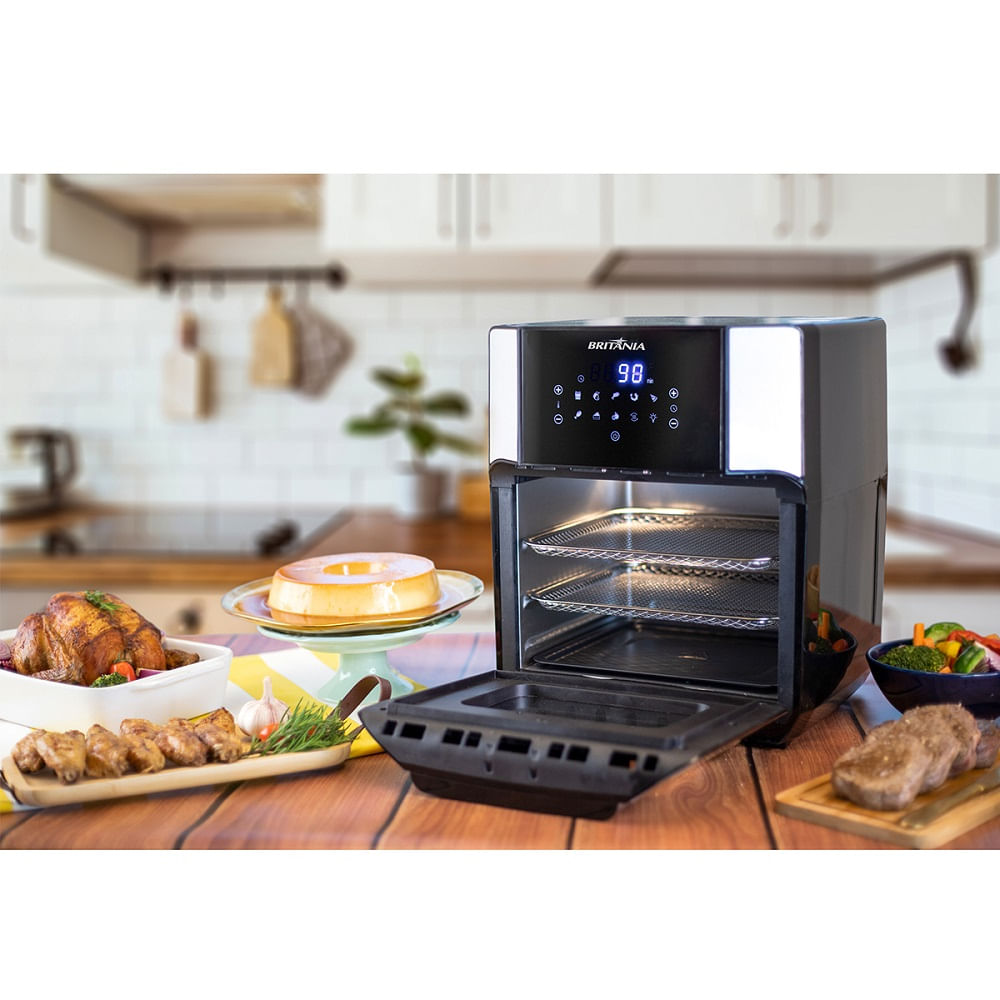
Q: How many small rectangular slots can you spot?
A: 9